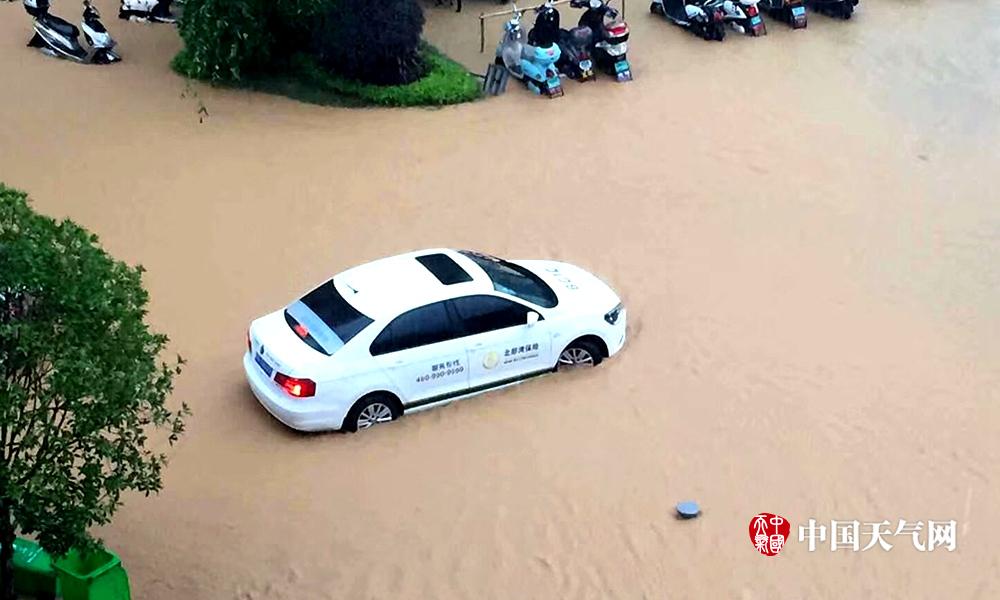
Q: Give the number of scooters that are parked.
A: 9